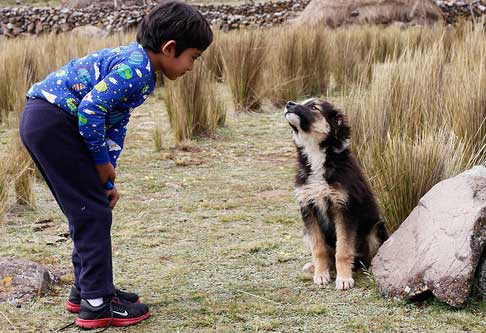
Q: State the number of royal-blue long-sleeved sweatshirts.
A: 1